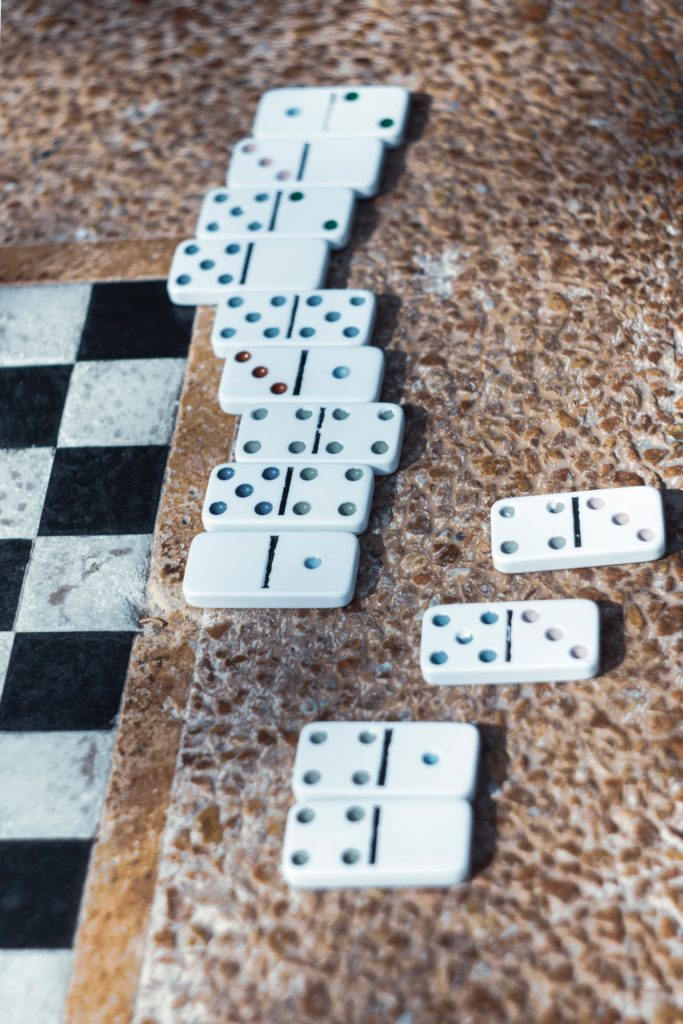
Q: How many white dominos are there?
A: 13